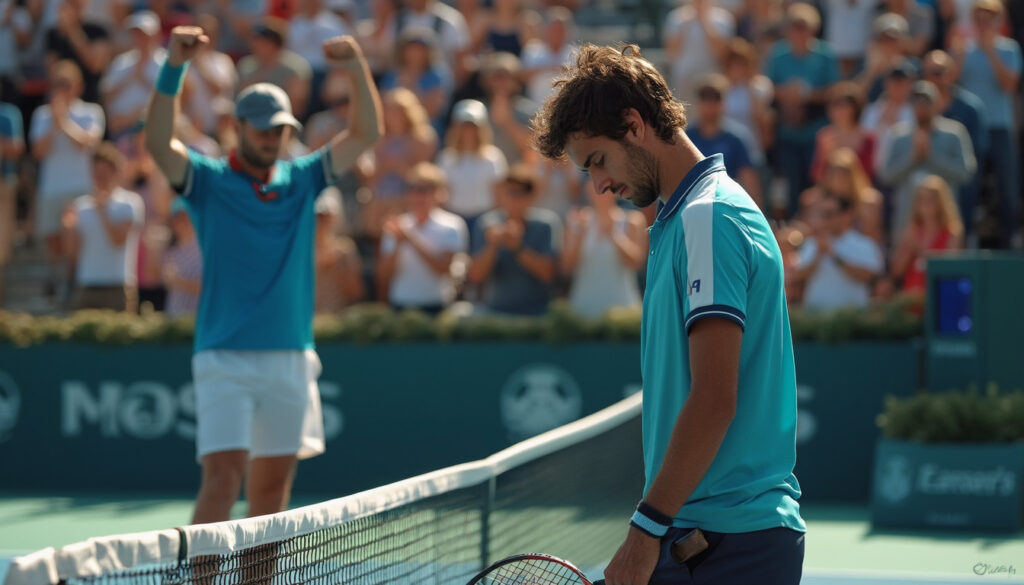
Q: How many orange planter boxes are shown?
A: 0